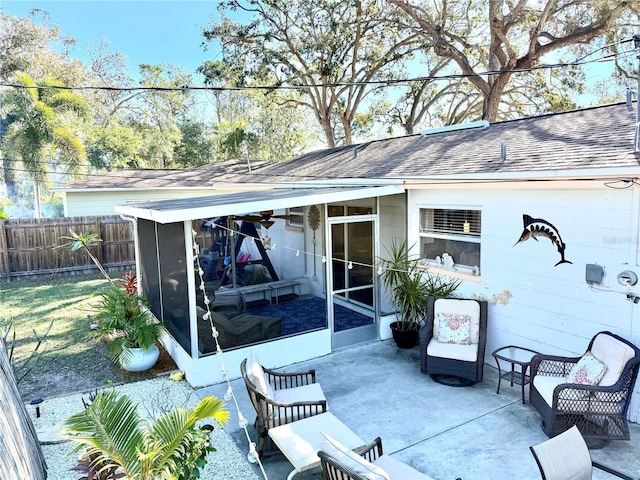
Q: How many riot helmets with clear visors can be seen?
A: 0